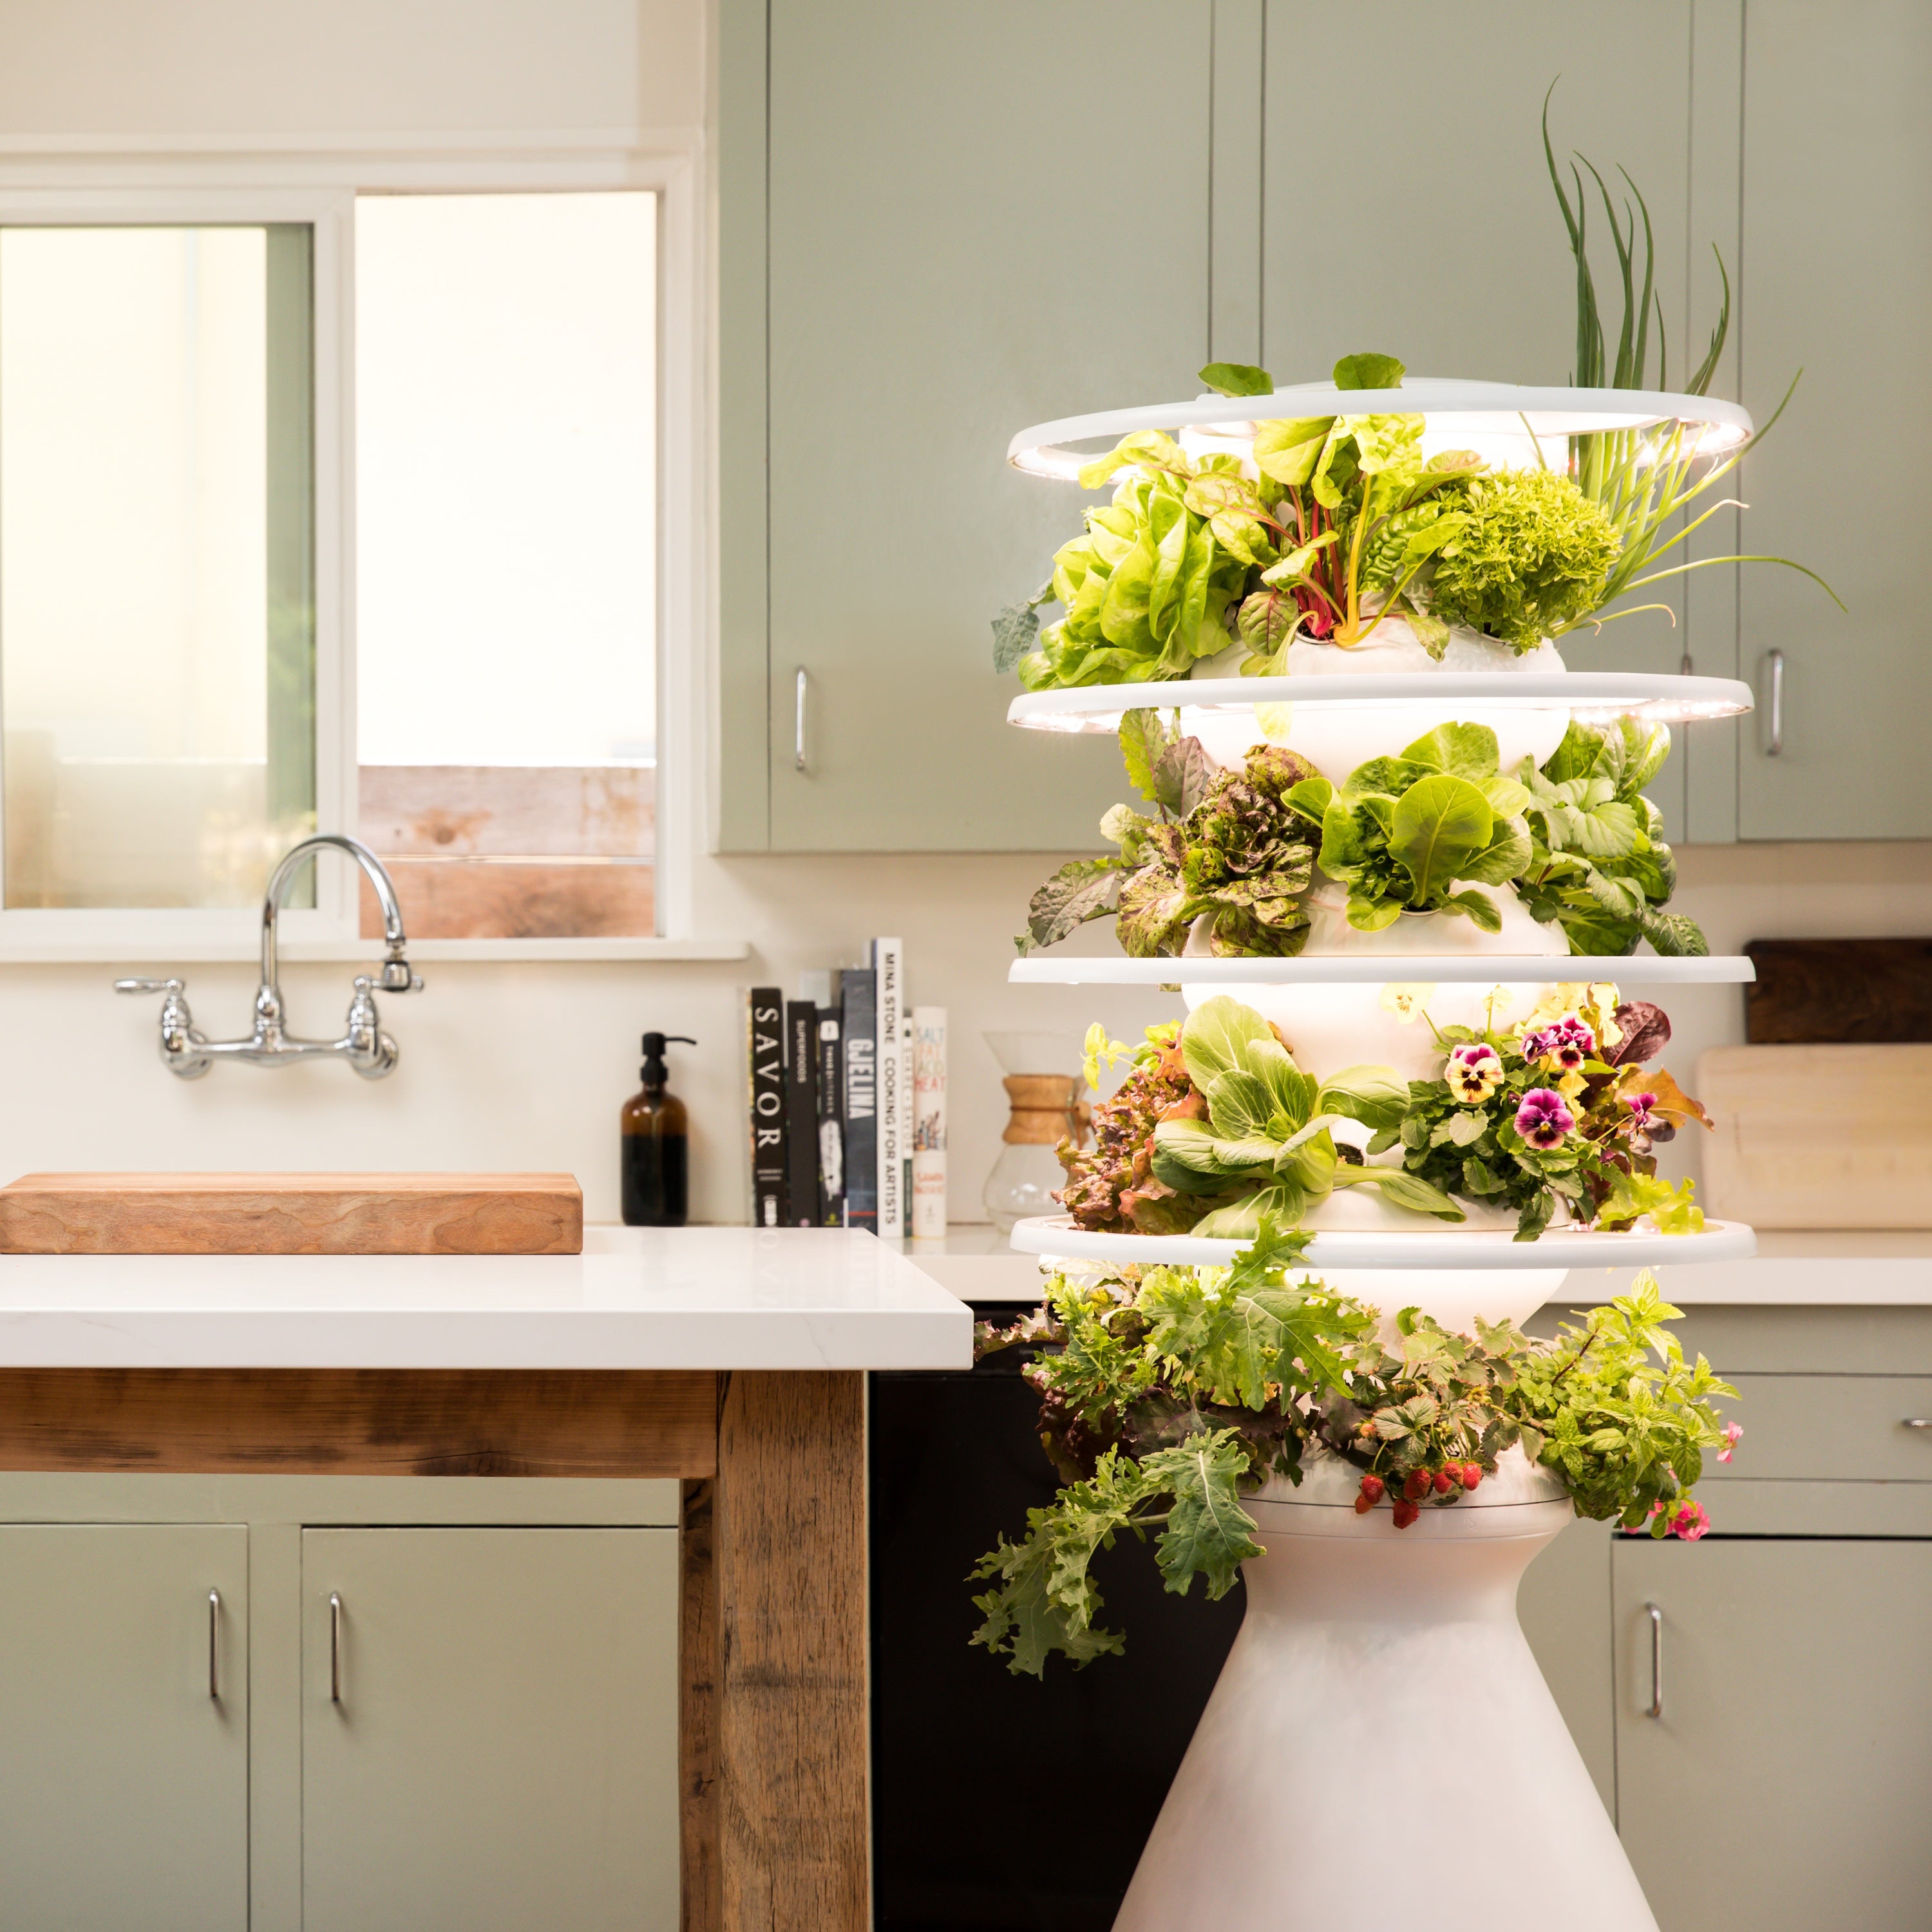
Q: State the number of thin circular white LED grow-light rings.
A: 4